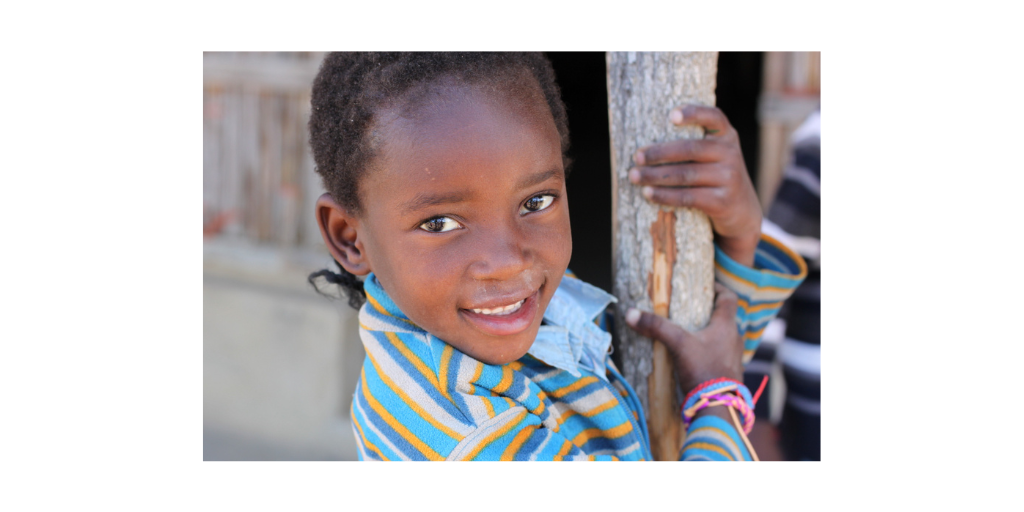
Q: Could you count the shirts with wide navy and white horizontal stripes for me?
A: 1